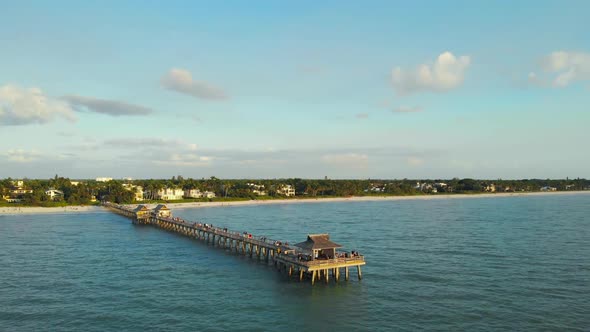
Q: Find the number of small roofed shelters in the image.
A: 3